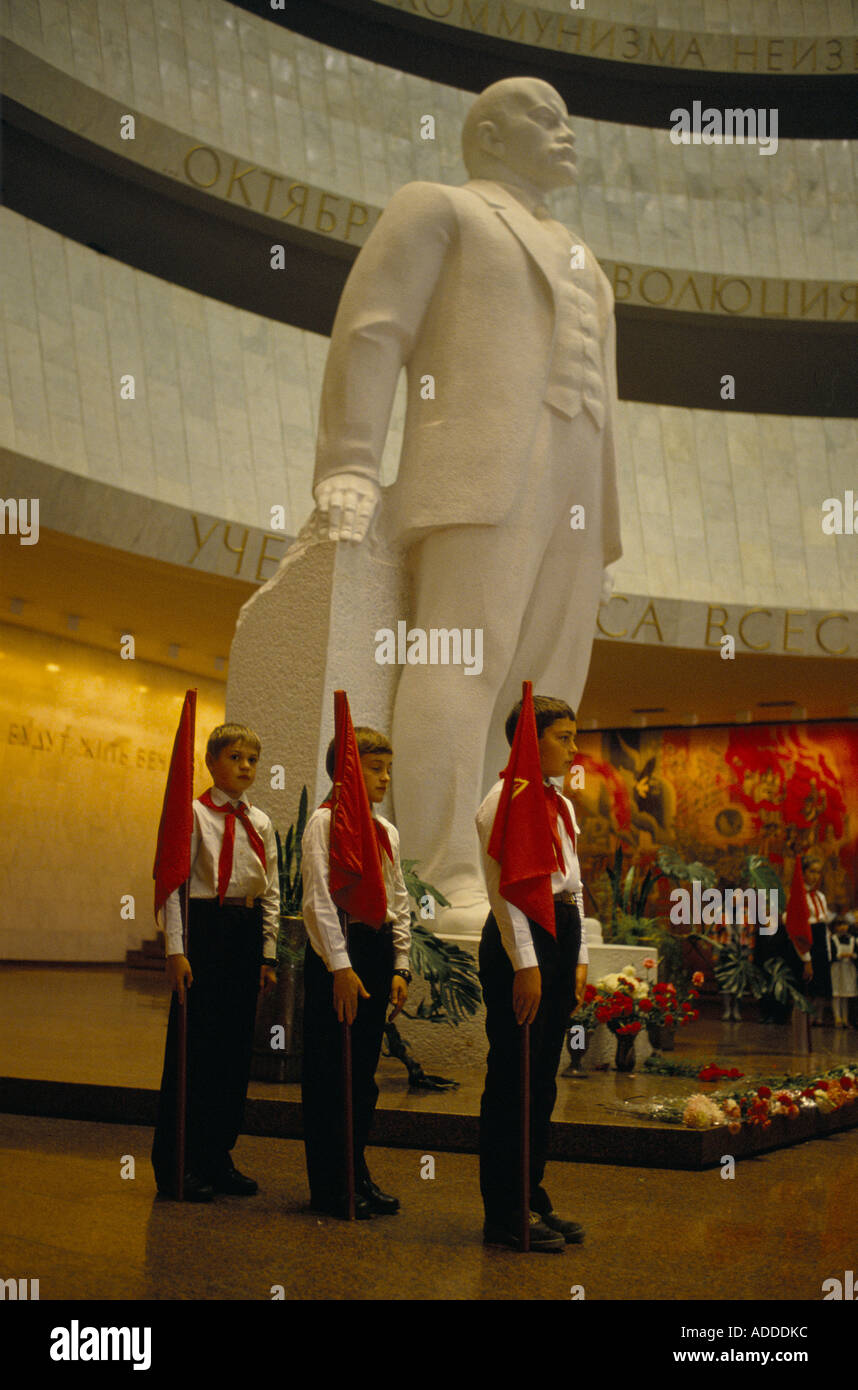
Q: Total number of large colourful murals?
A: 1